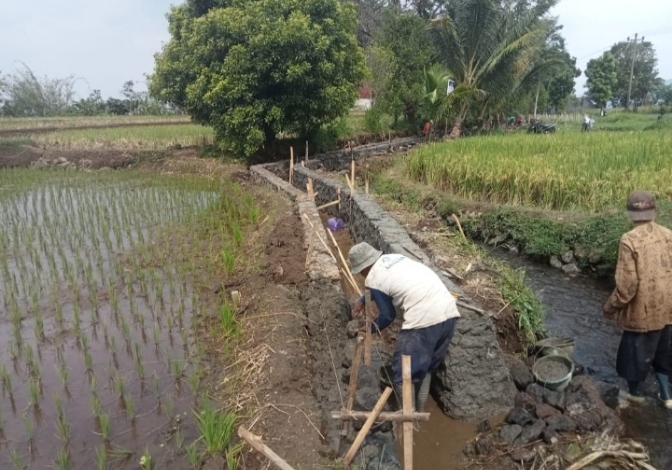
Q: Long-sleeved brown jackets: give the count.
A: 1